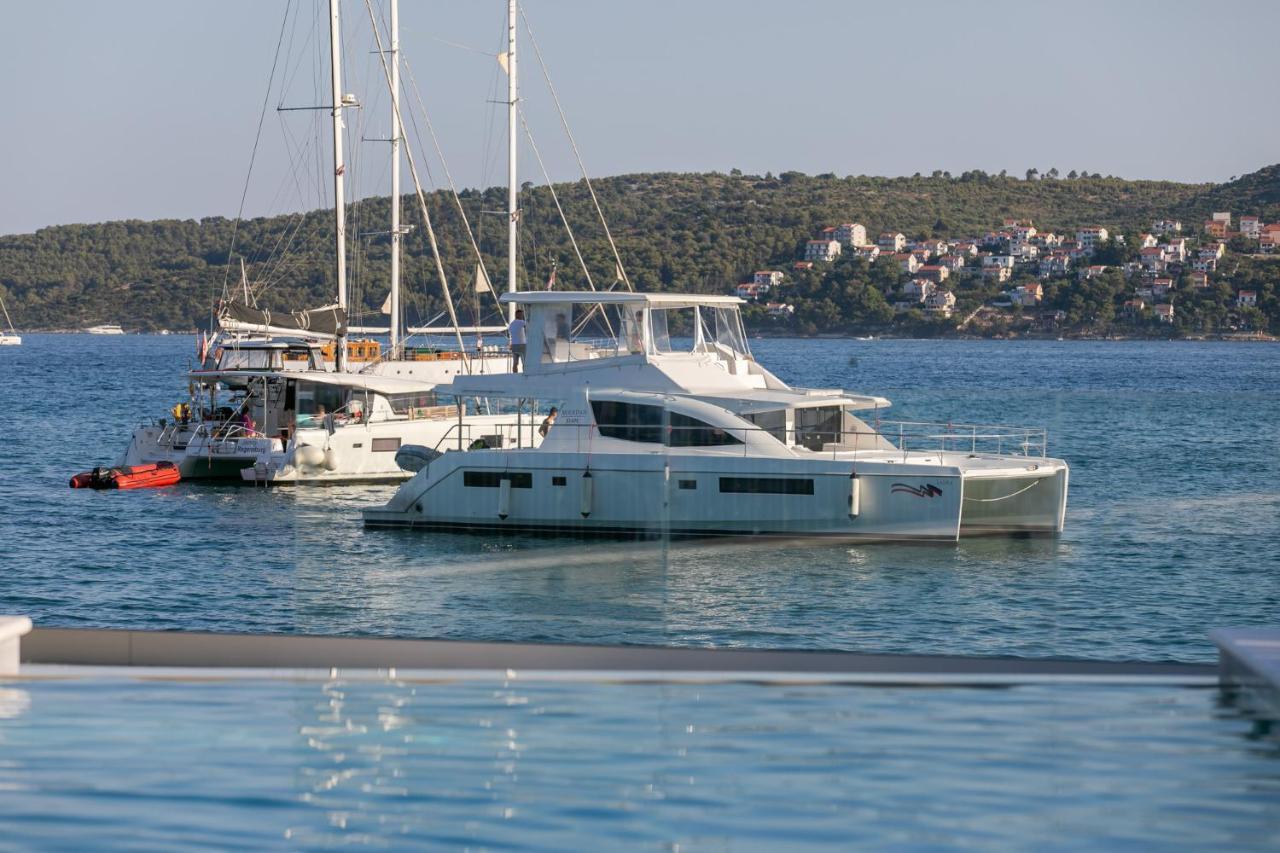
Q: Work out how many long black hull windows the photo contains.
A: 2